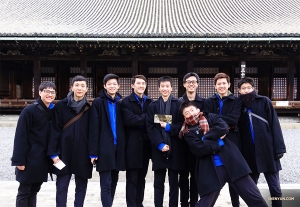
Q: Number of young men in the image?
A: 9